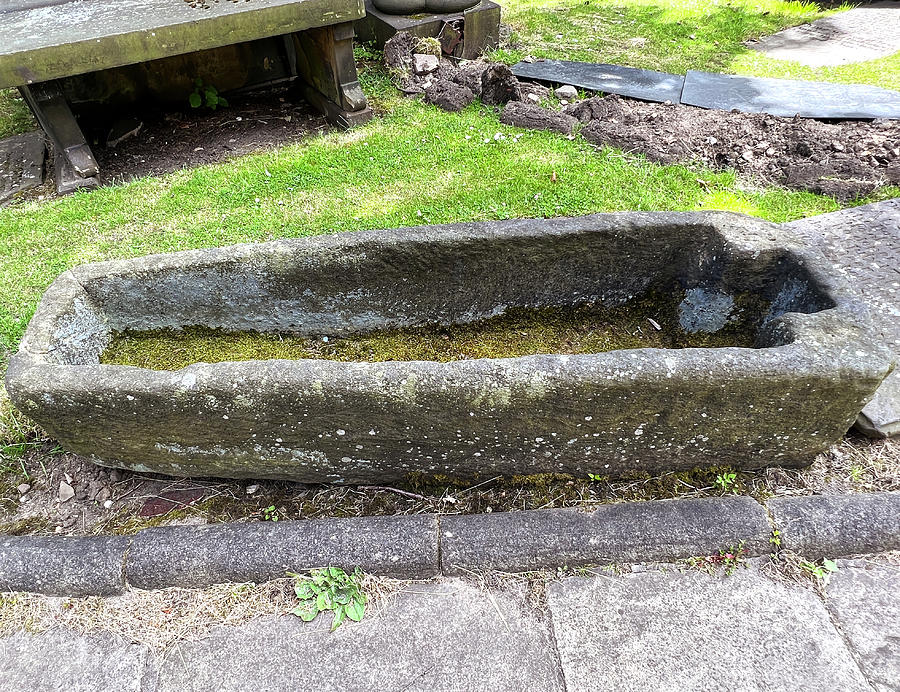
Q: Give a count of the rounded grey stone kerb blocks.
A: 4